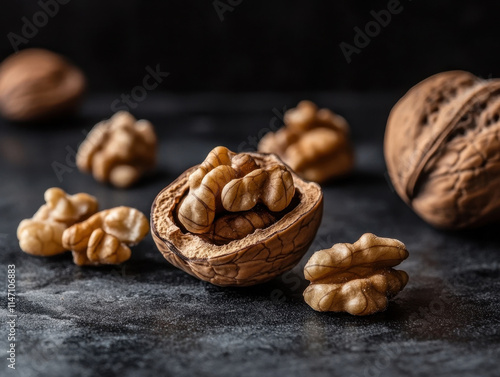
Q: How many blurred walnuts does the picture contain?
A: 3